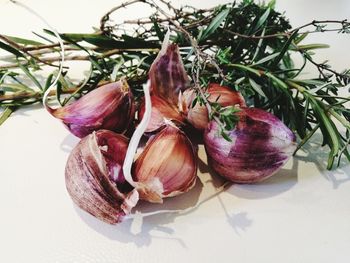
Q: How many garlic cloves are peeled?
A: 0